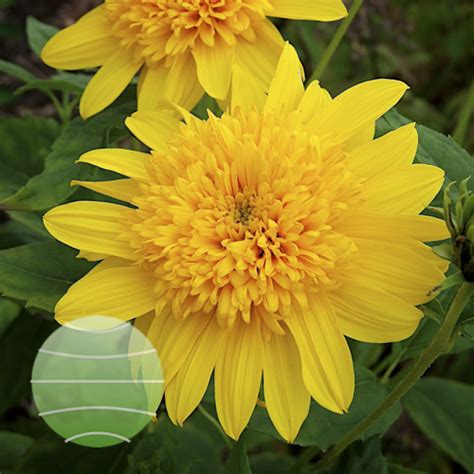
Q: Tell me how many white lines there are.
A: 5